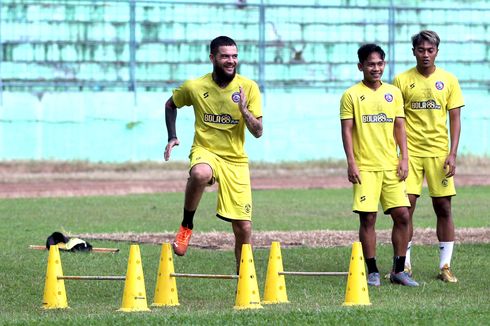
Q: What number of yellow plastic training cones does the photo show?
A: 6